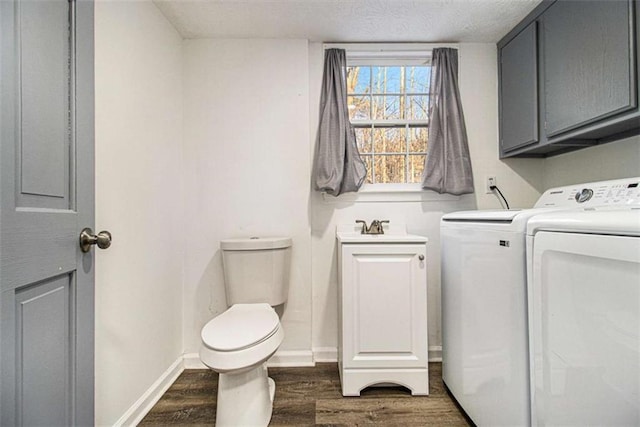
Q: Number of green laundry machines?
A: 0